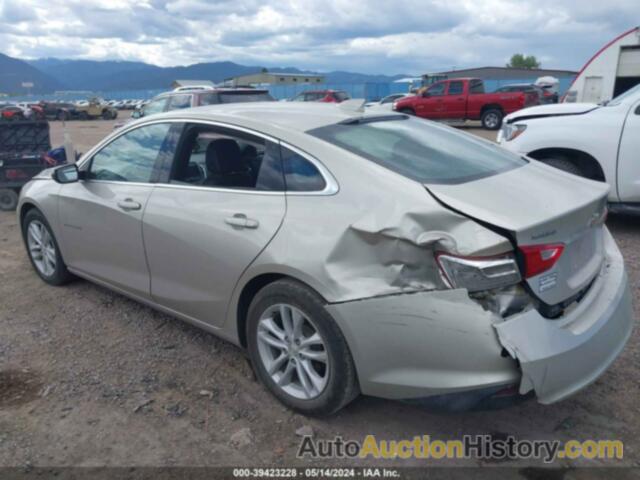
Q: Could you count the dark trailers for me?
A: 1